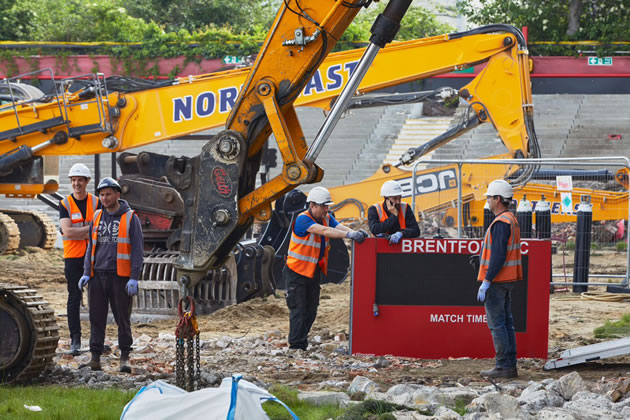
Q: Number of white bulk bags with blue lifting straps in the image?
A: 1